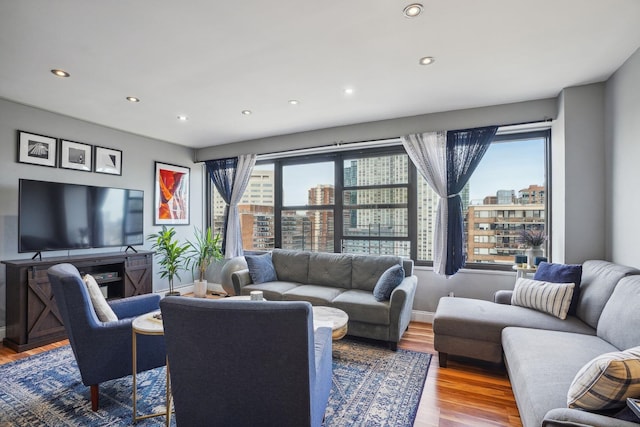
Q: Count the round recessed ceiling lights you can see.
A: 8